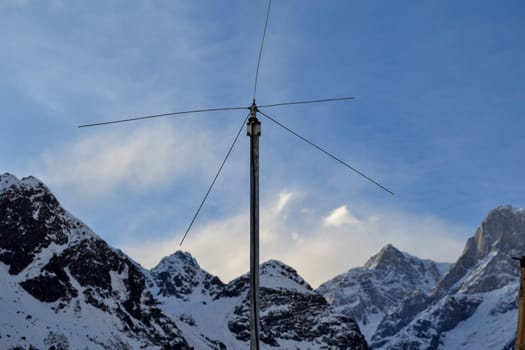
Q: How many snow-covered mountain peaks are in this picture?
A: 5